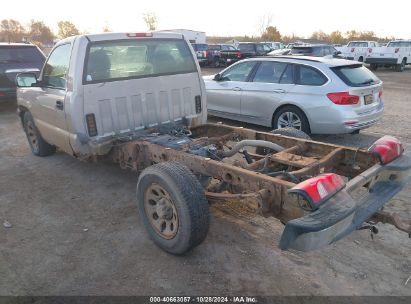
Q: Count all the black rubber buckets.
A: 0